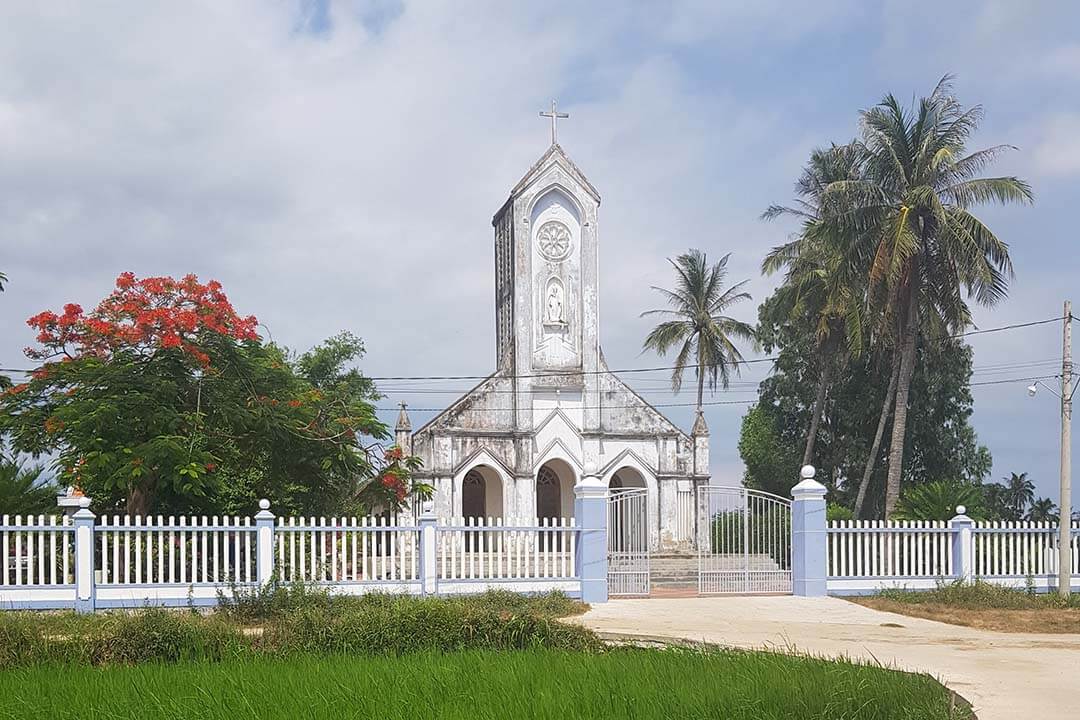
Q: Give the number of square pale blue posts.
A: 6